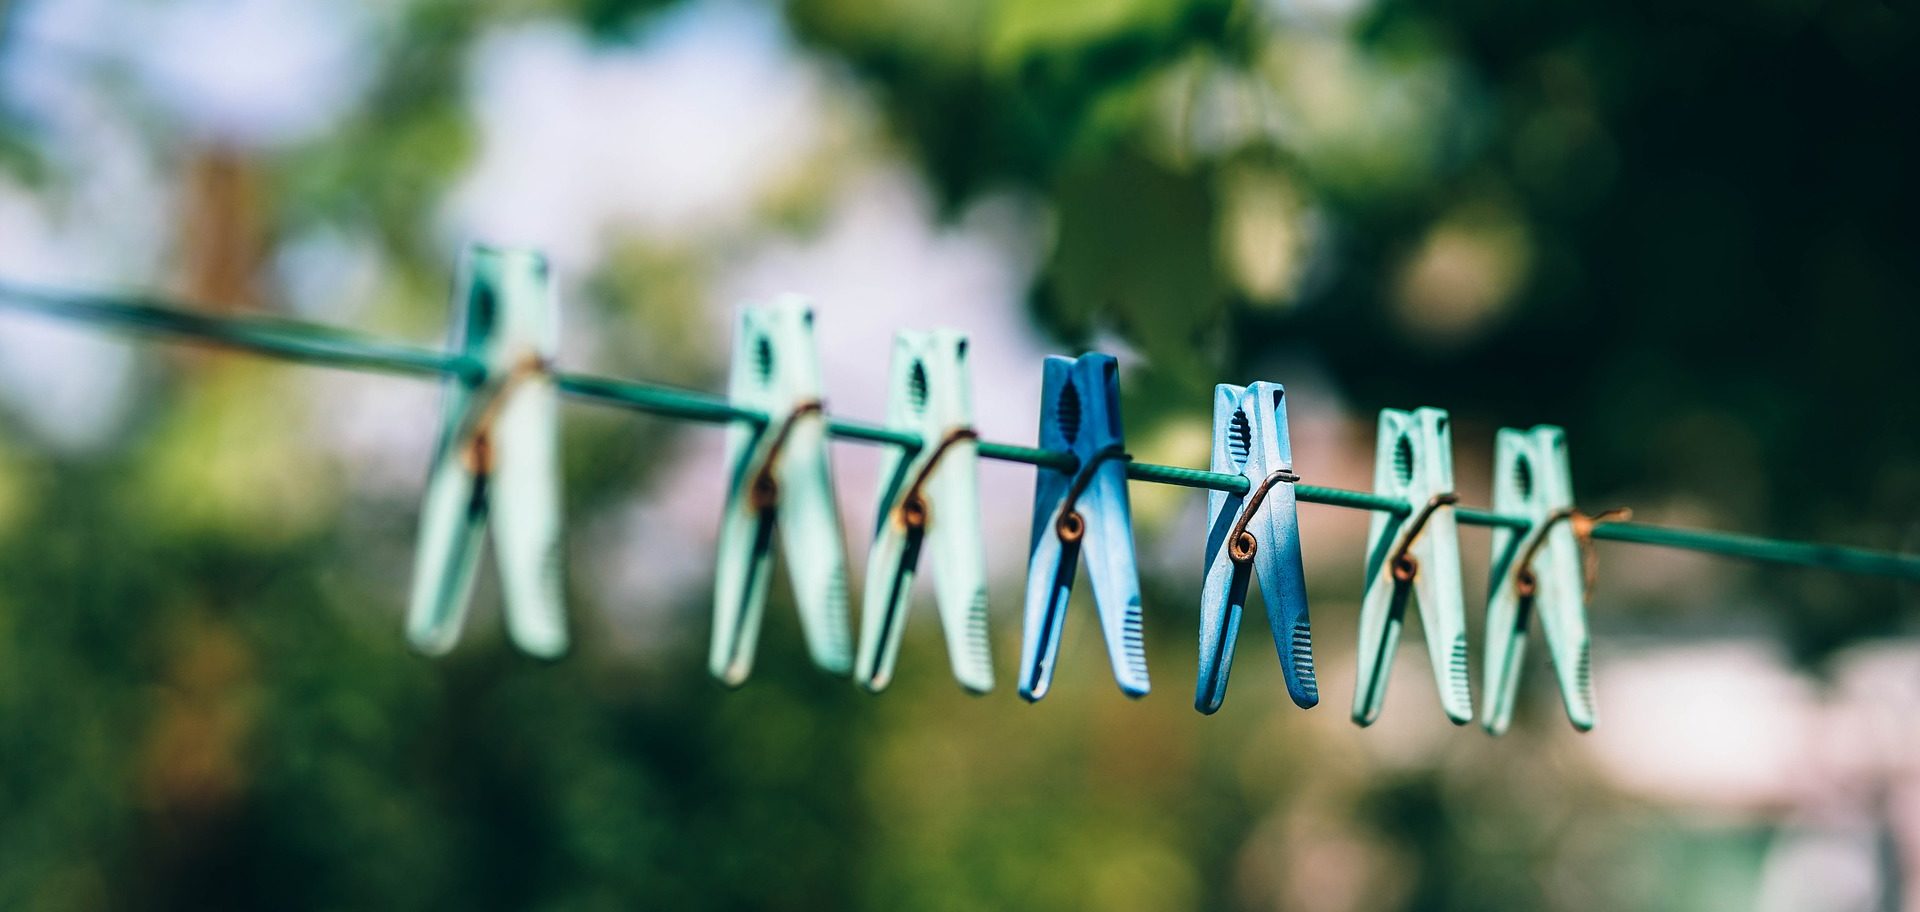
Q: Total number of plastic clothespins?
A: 7